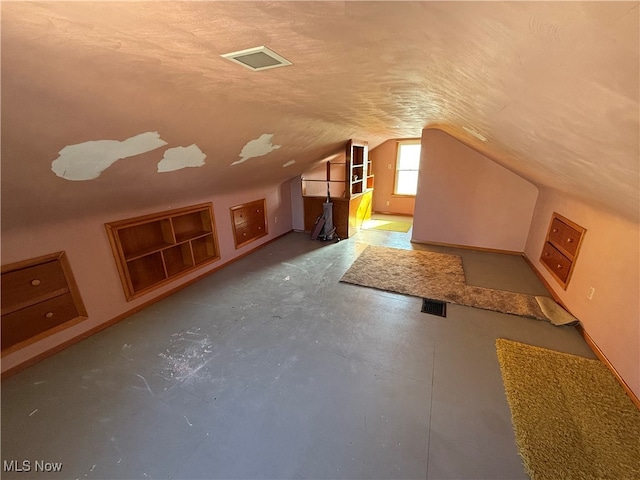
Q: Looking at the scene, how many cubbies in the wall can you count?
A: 5